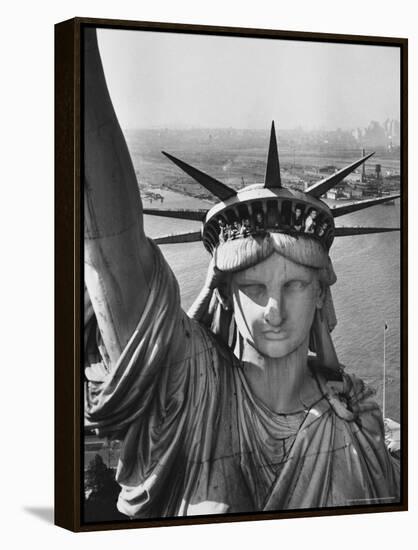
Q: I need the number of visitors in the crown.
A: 7